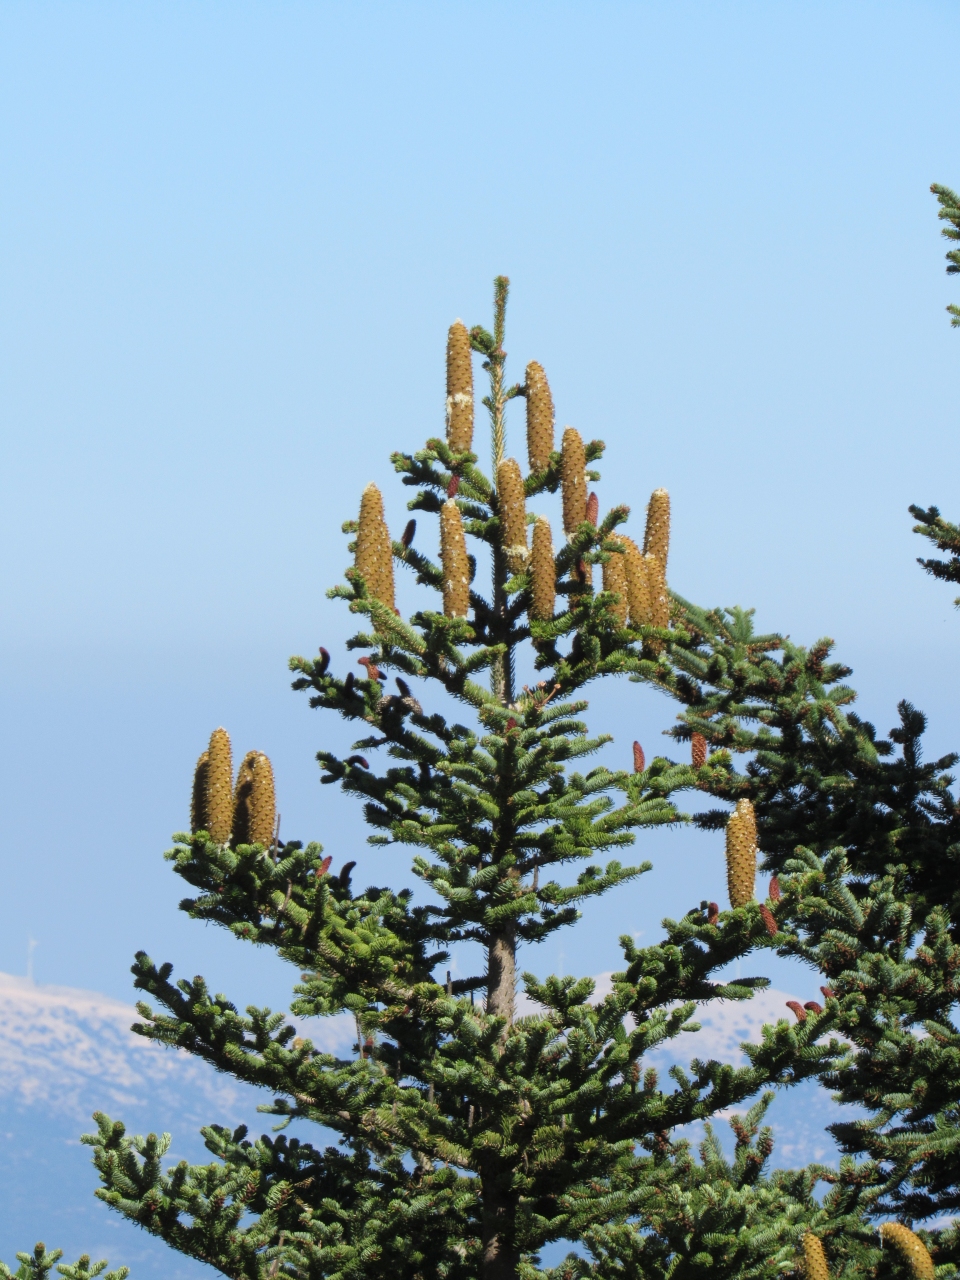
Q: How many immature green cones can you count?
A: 0